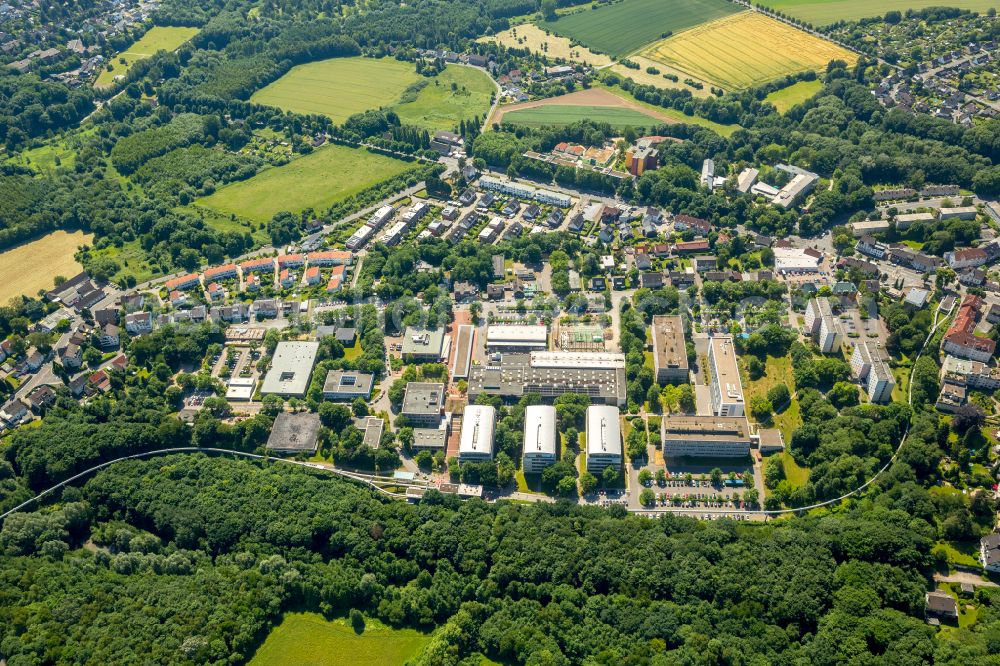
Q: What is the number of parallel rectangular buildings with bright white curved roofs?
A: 3